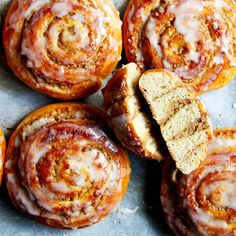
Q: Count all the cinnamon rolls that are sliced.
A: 1